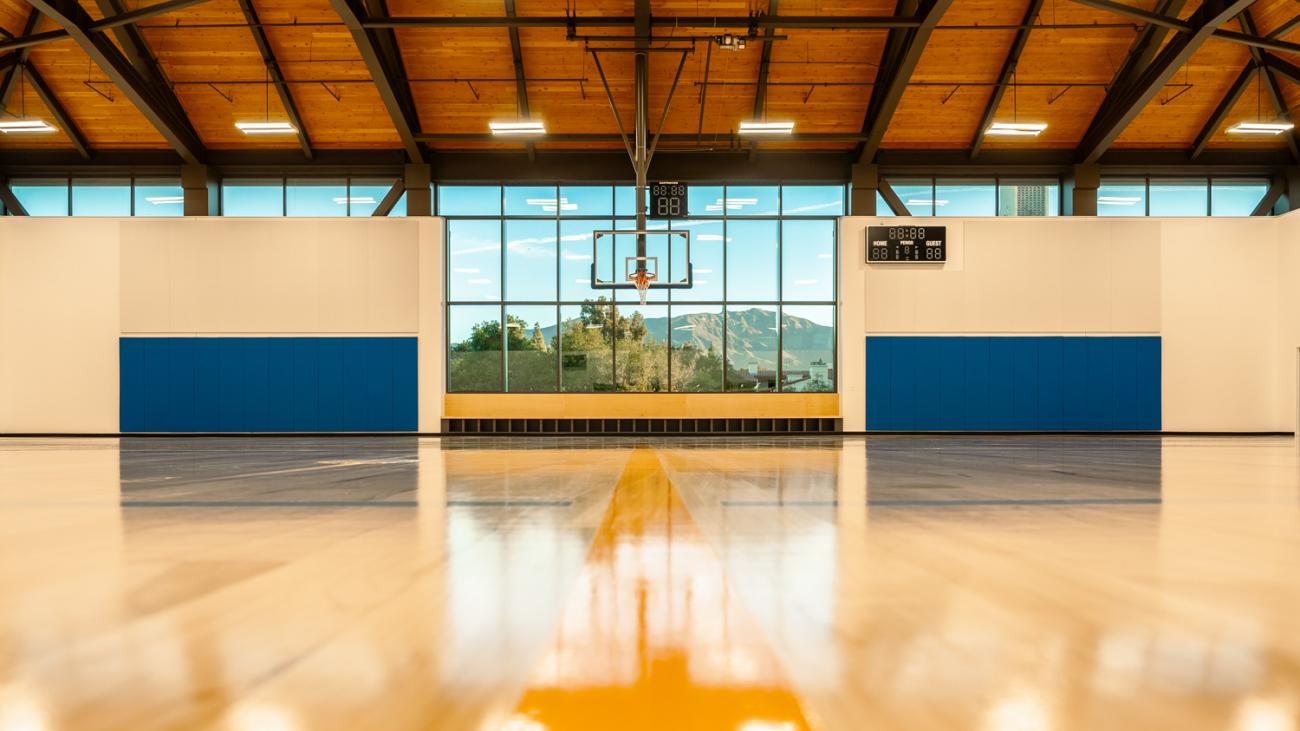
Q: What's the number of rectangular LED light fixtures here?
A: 6